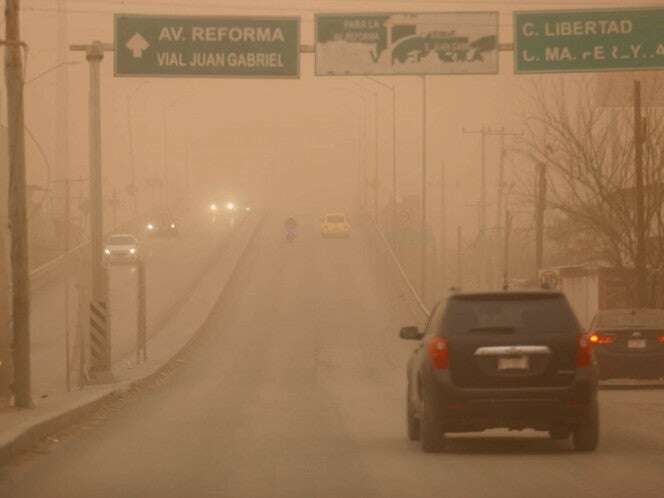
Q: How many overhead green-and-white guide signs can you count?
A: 3